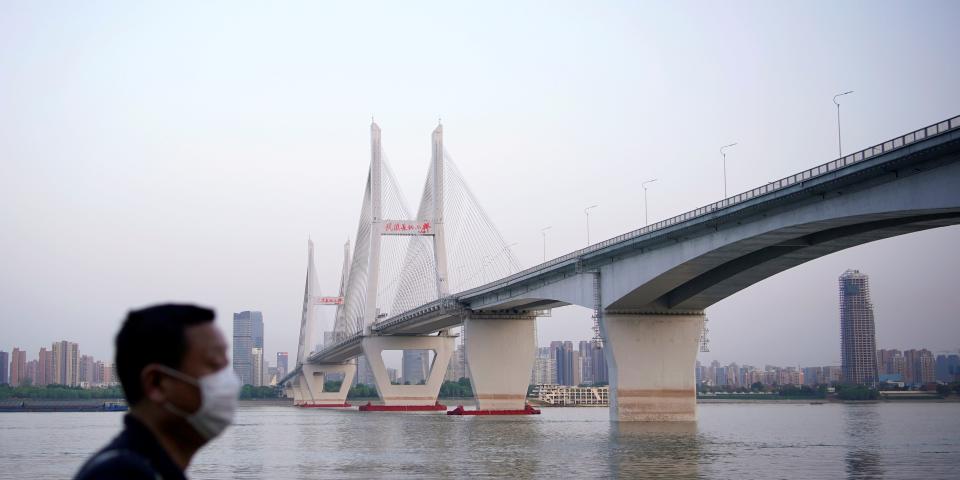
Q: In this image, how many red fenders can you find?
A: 3